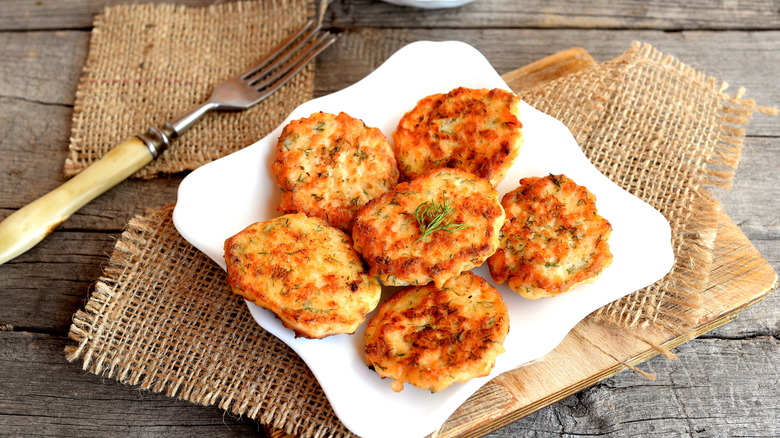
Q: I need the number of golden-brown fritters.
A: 6